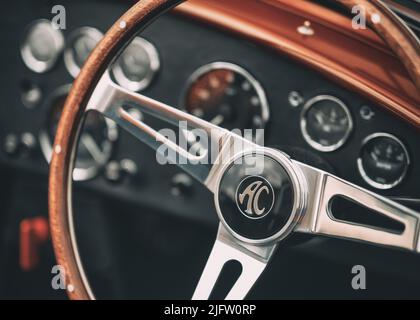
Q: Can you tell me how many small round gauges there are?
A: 5